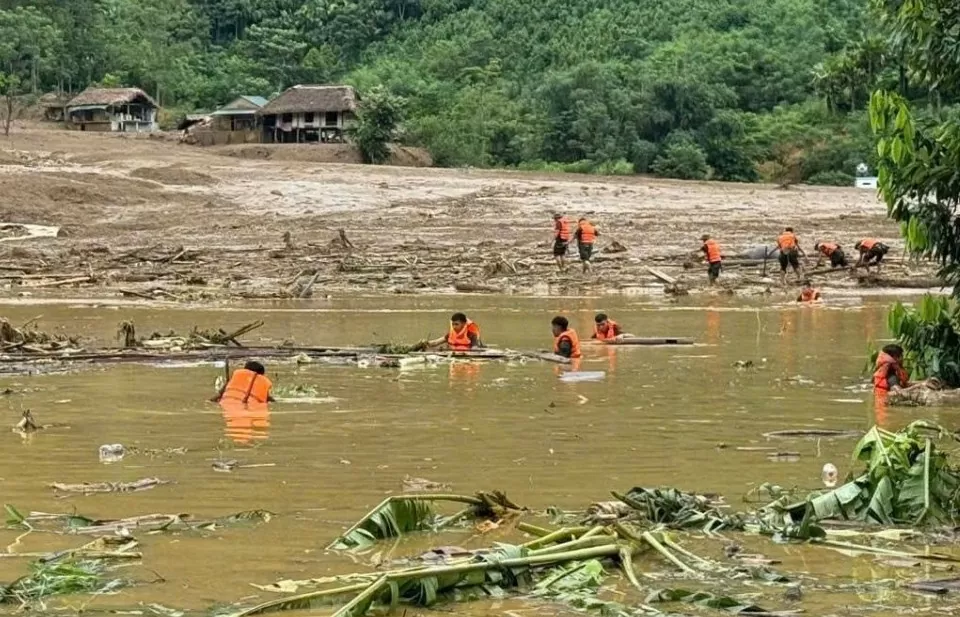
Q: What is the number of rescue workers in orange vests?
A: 12